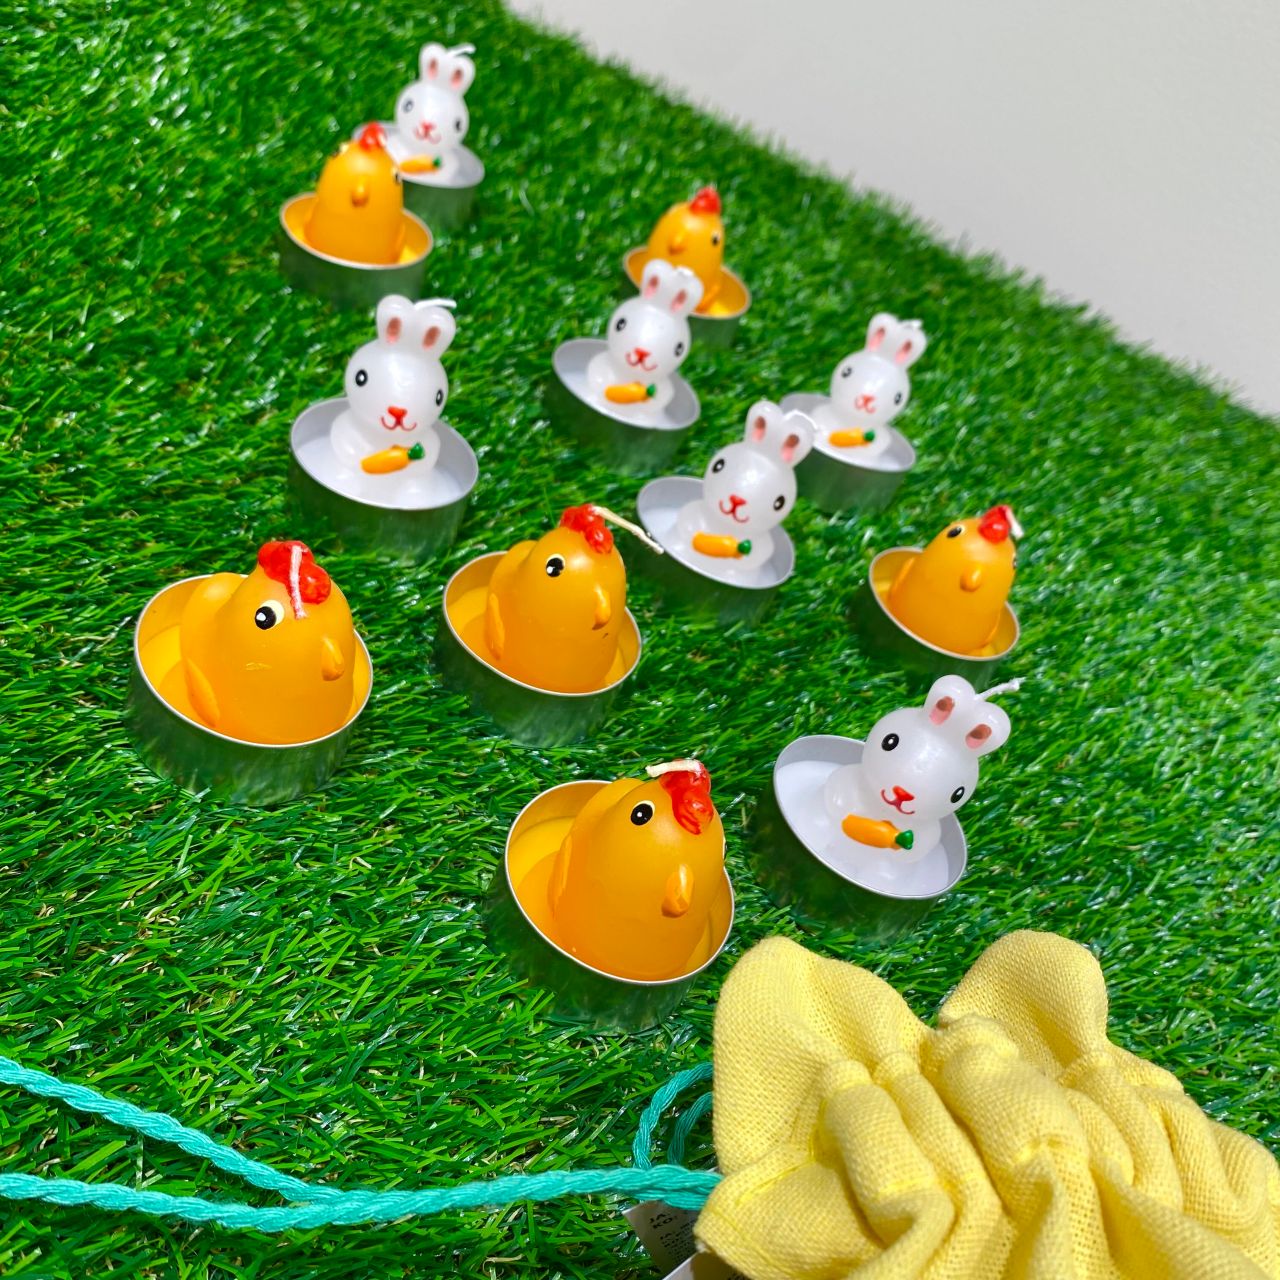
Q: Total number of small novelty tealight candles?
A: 12